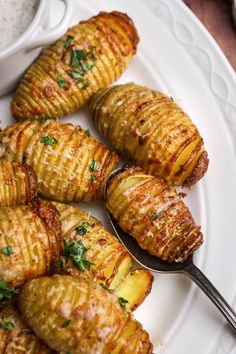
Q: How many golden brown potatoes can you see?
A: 9